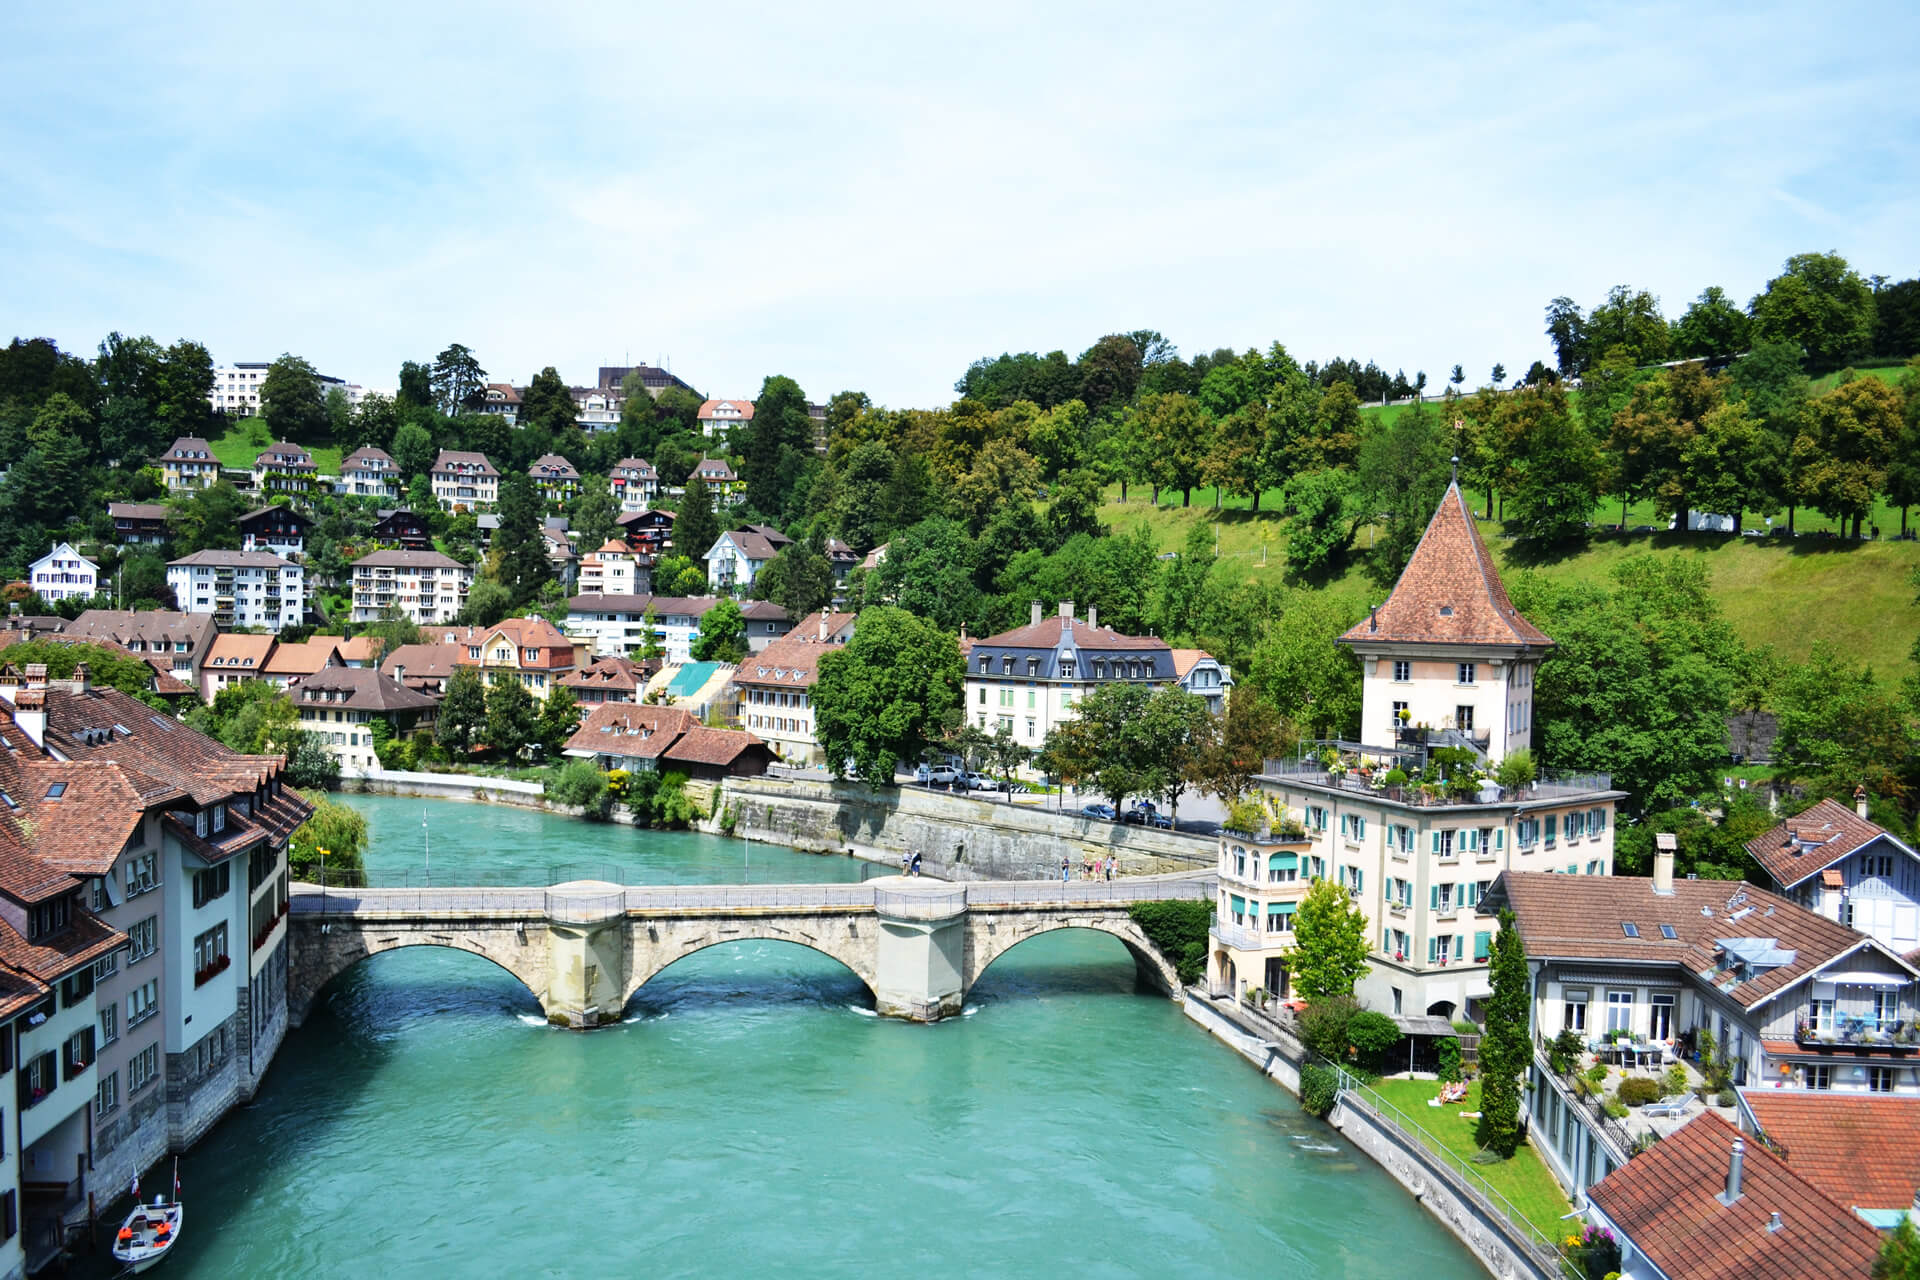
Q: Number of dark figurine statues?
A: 0